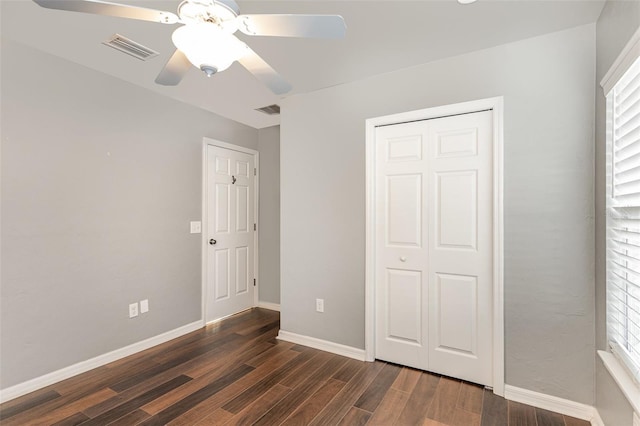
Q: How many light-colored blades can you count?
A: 4